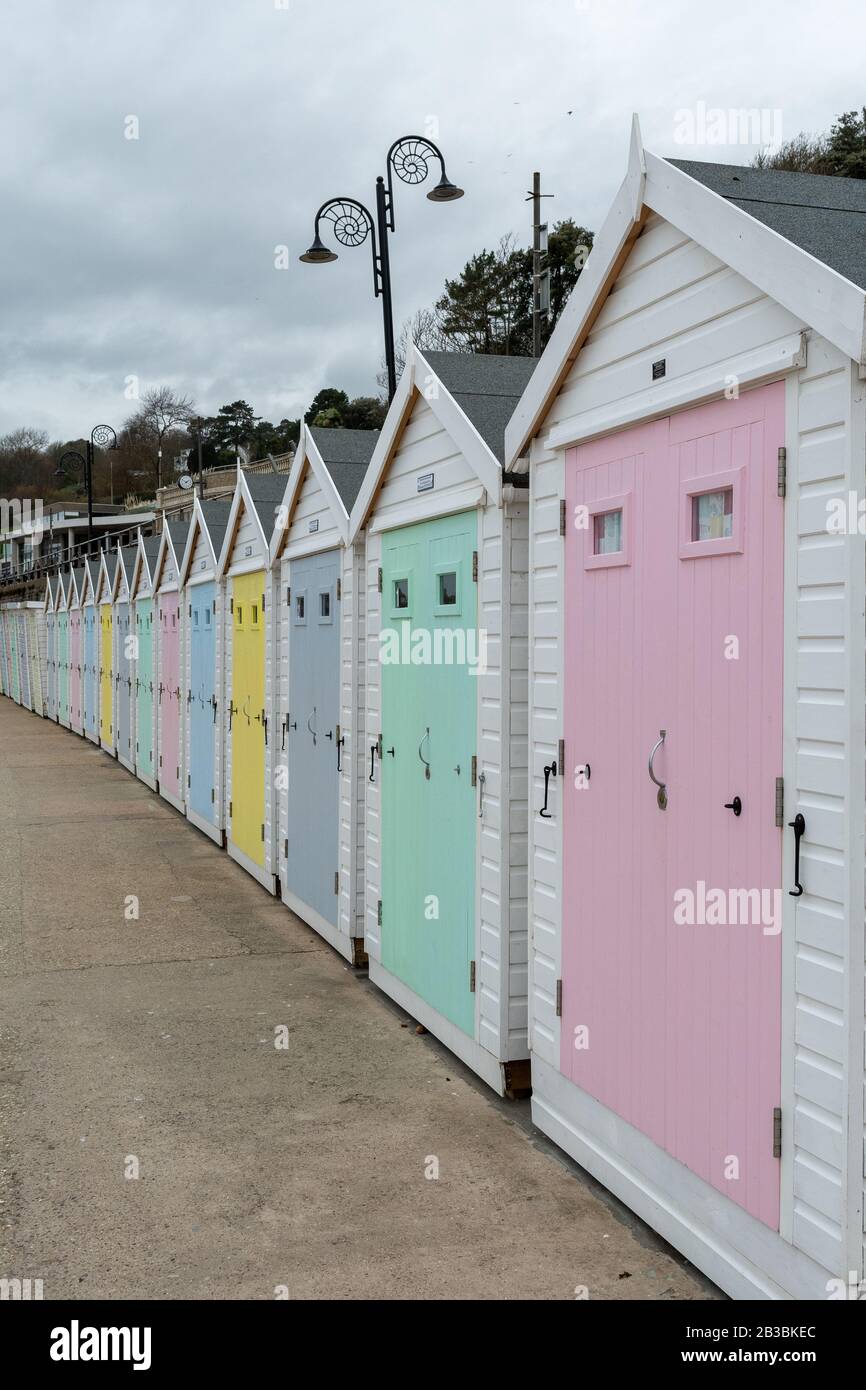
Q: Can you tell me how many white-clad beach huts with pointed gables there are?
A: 13